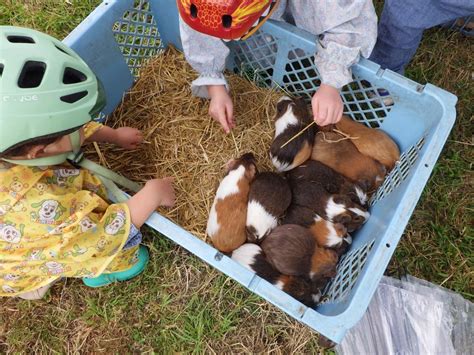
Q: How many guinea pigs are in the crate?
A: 10